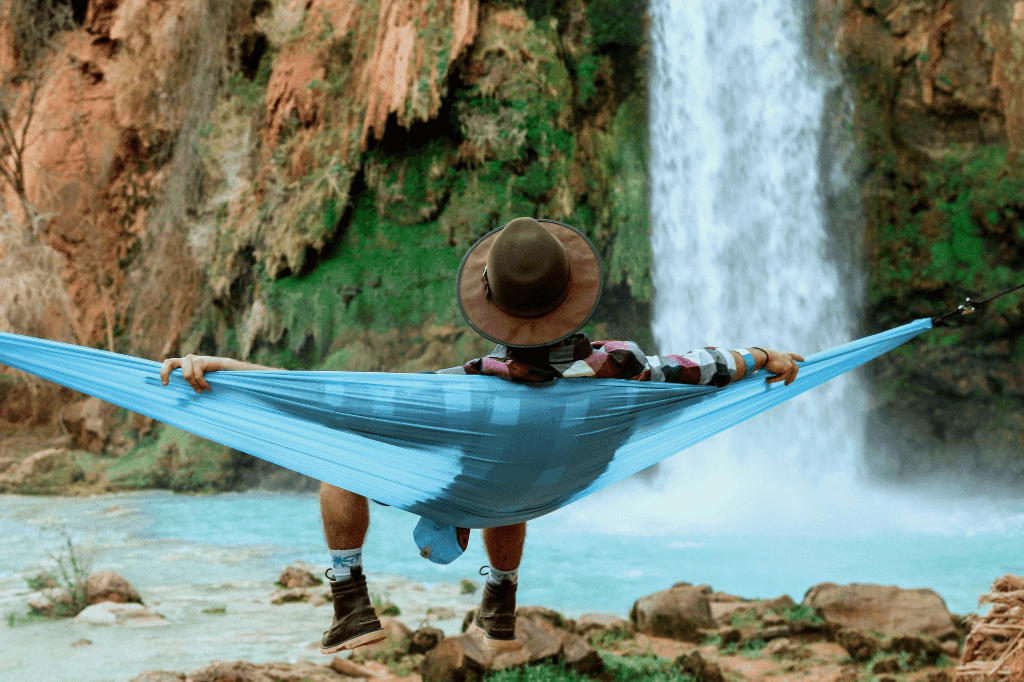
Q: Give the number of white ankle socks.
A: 2